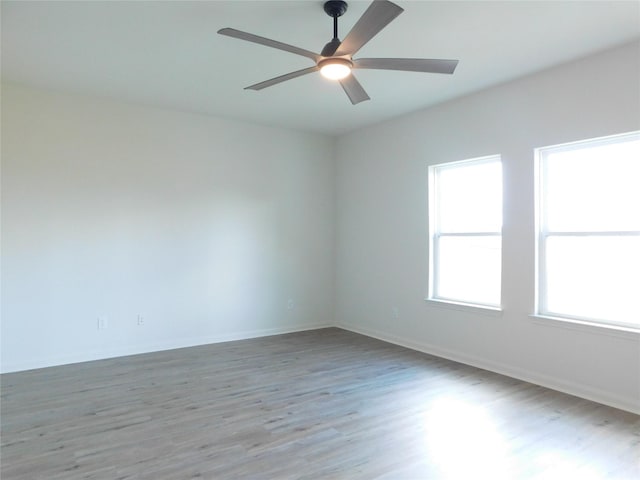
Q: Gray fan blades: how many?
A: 5